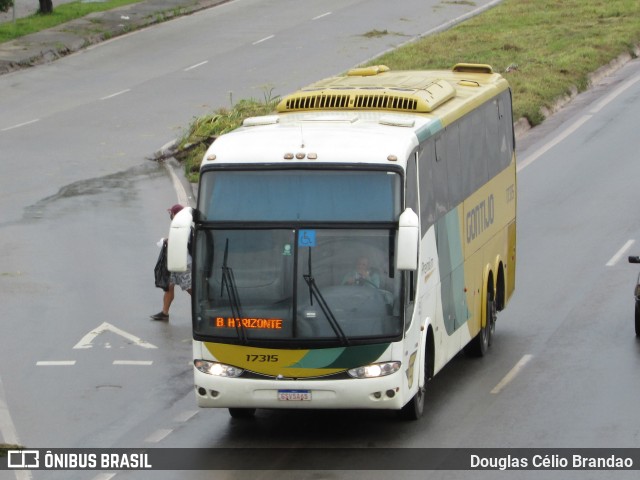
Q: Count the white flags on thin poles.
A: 0